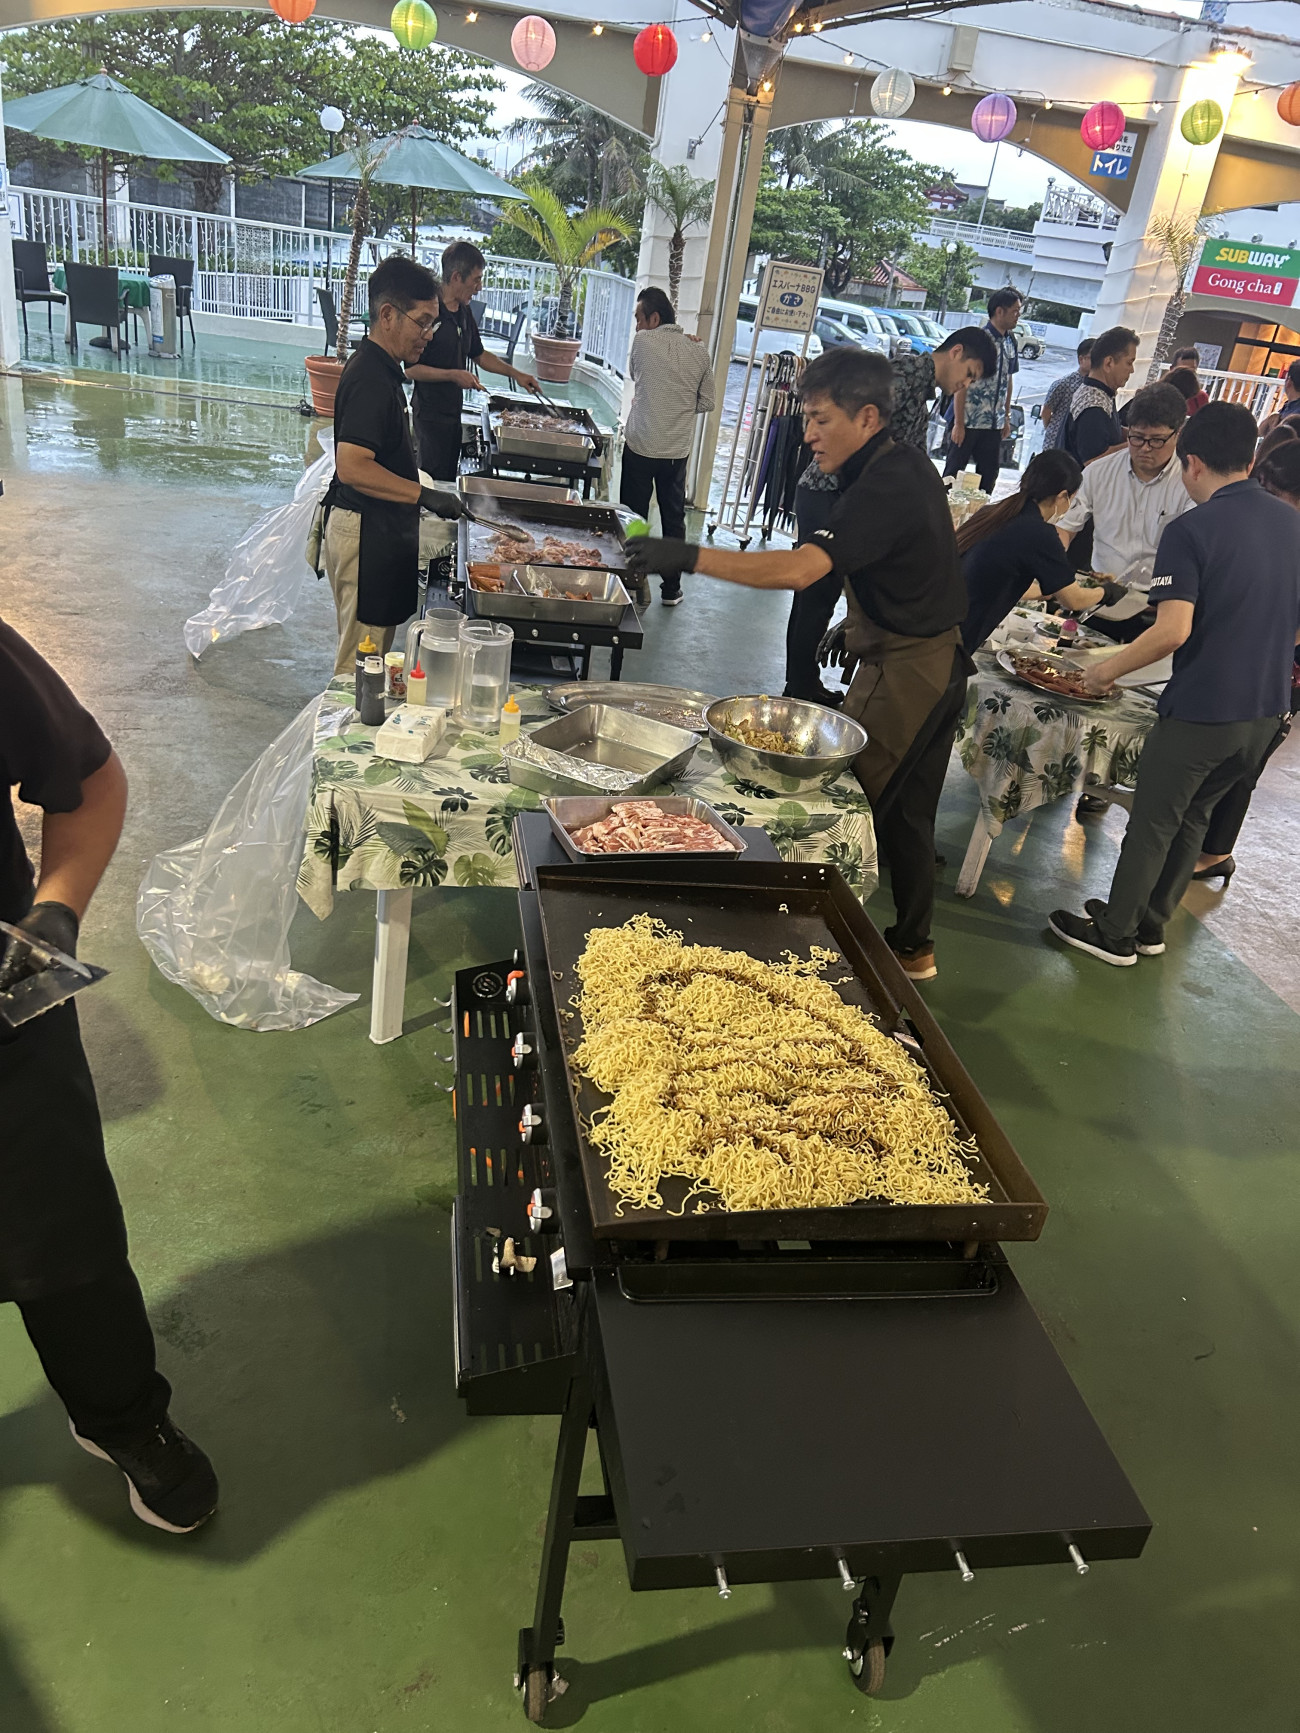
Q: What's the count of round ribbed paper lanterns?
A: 9